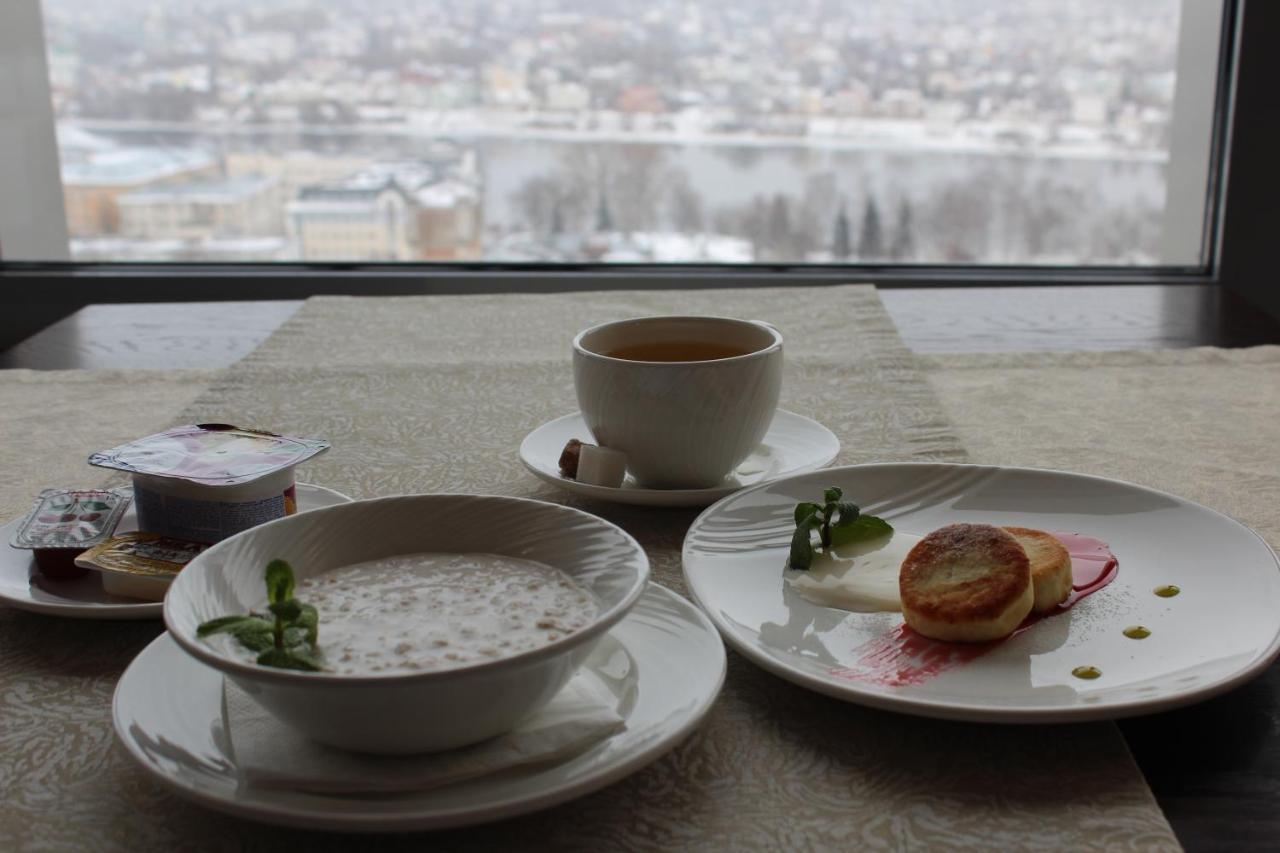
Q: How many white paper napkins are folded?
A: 1